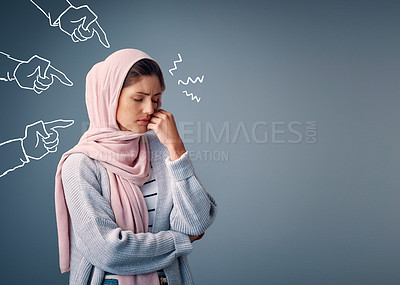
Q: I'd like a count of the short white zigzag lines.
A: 3